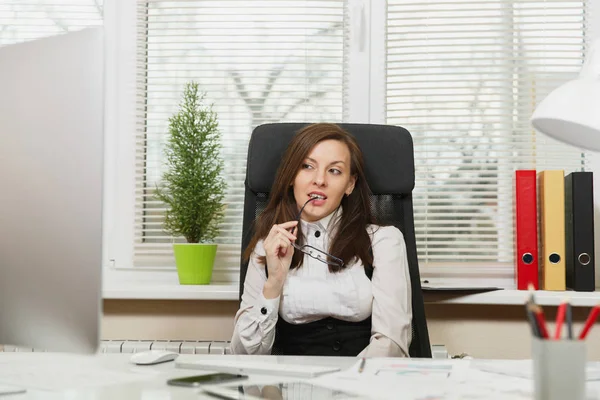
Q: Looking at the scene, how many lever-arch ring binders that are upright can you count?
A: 3